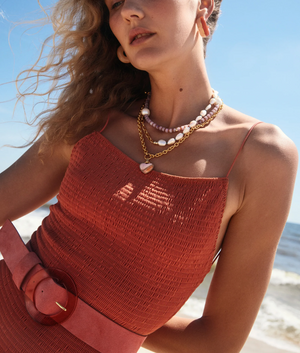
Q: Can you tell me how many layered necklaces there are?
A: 3